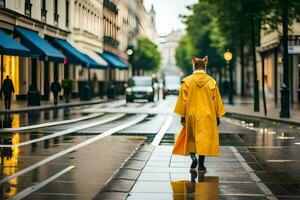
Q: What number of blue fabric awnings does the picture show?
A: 4